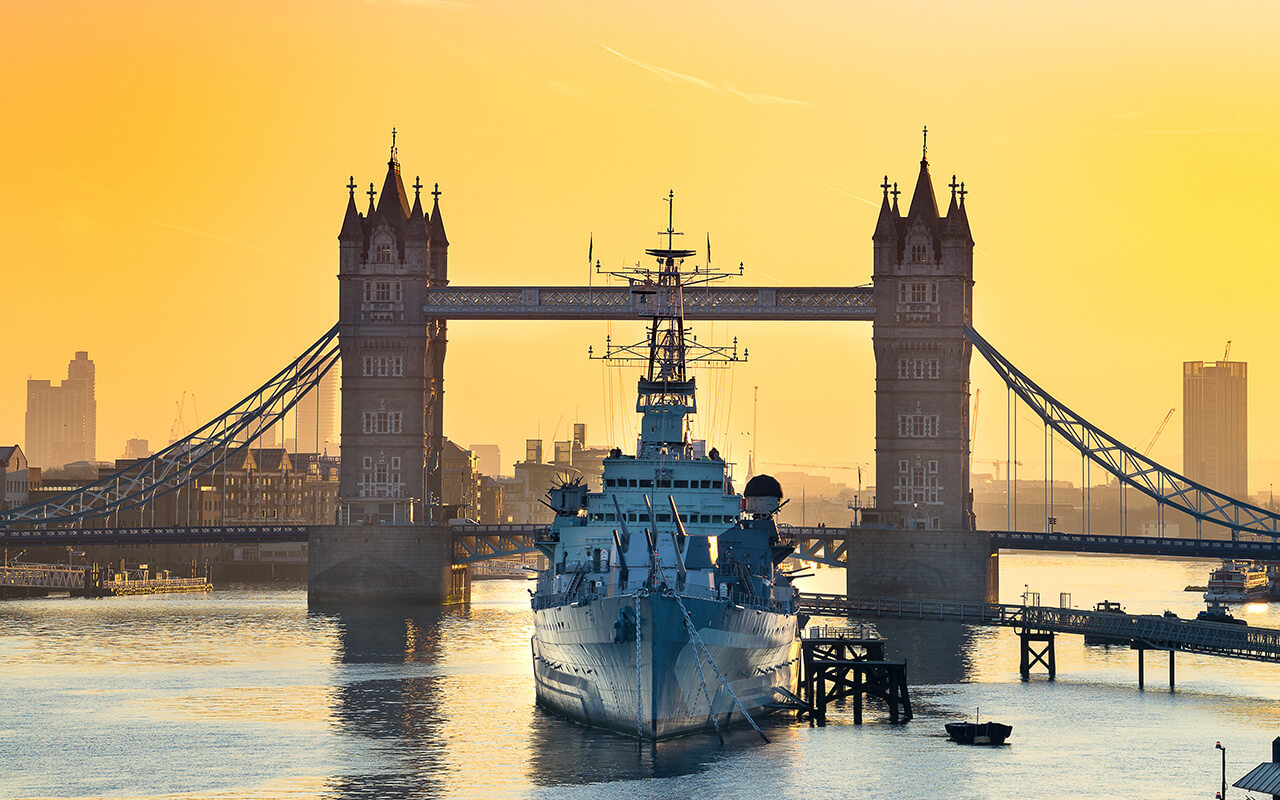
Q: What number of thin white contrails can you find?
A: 2